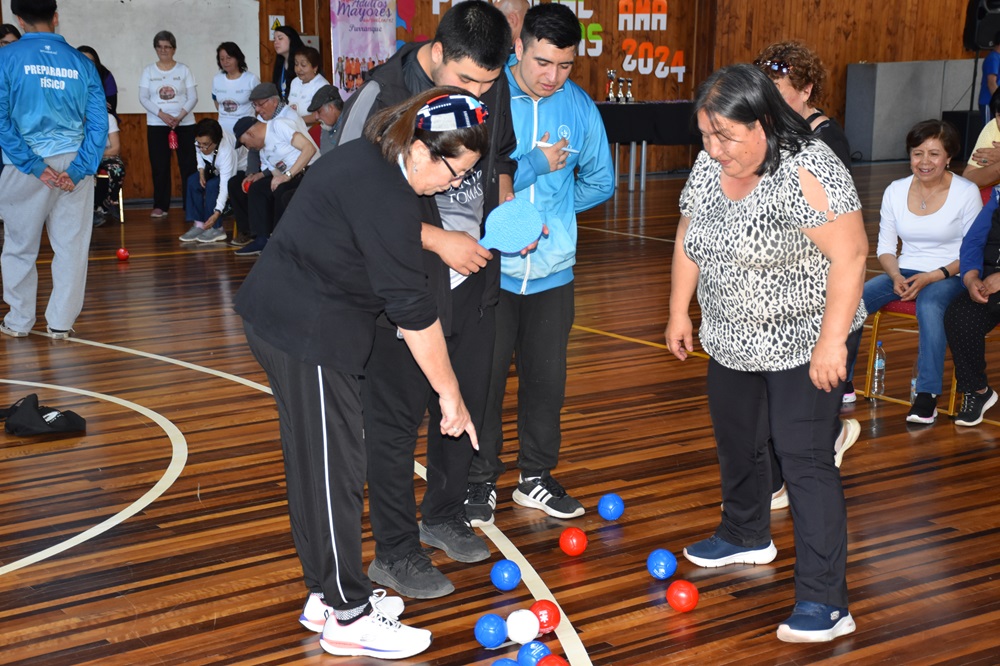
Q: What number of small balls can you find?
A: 12